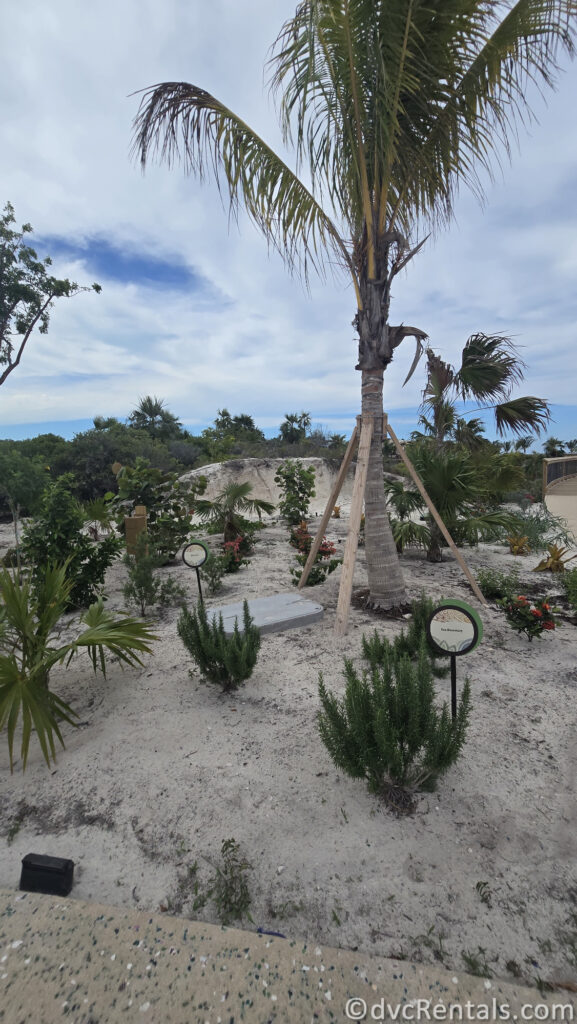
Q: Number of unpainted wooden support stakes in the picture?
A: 3